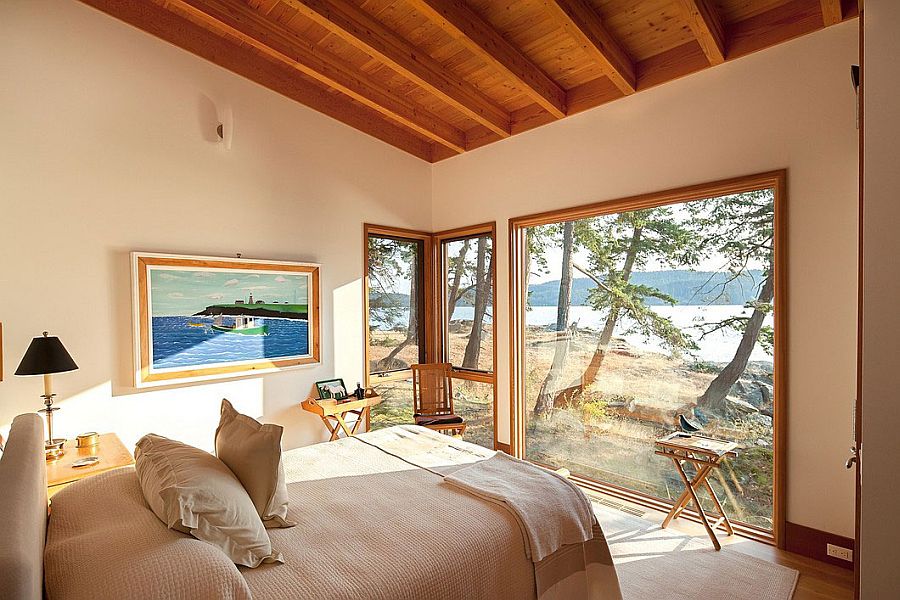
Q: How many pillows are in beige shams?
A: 2